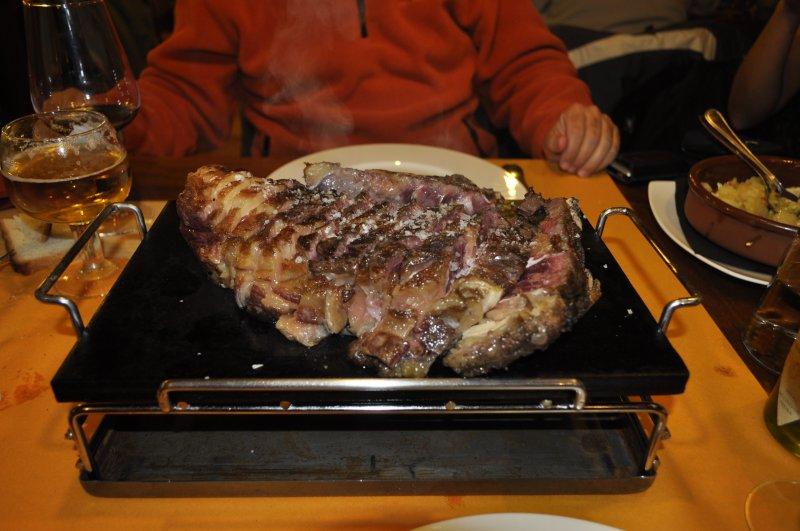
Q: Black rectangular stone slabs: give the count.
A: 1